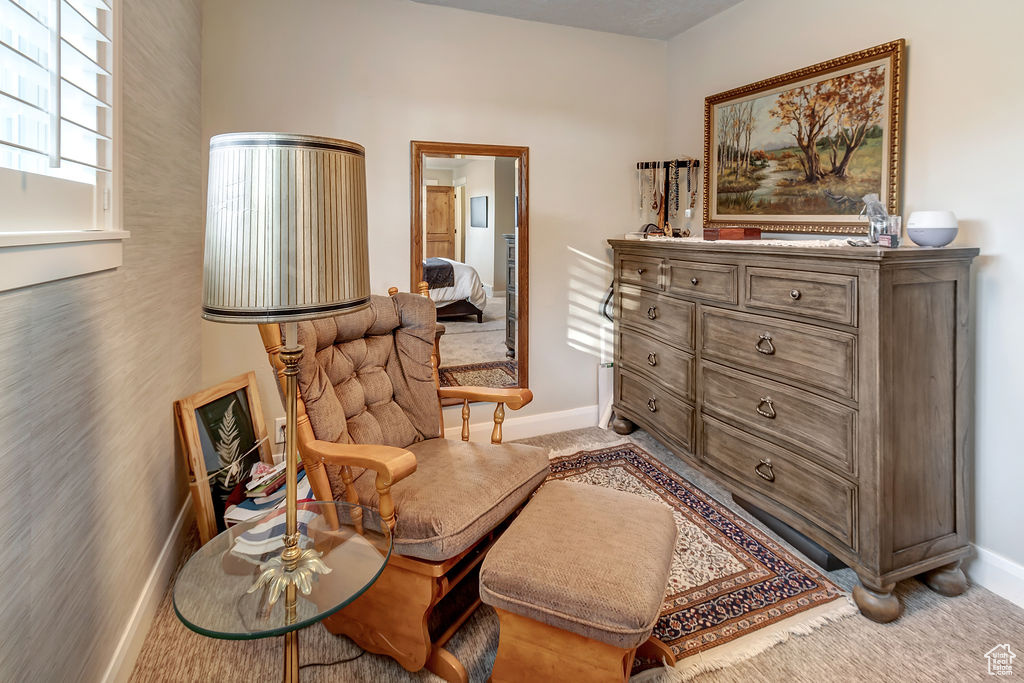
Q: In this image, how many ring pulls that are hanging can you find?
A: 6